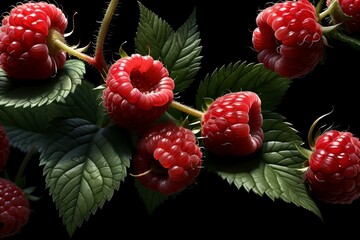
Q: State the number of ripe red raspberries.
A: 9